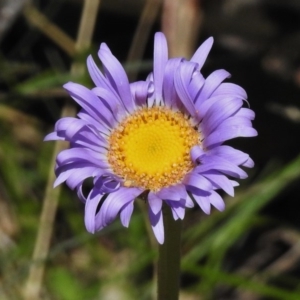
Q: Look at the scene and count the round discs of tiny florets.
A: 1